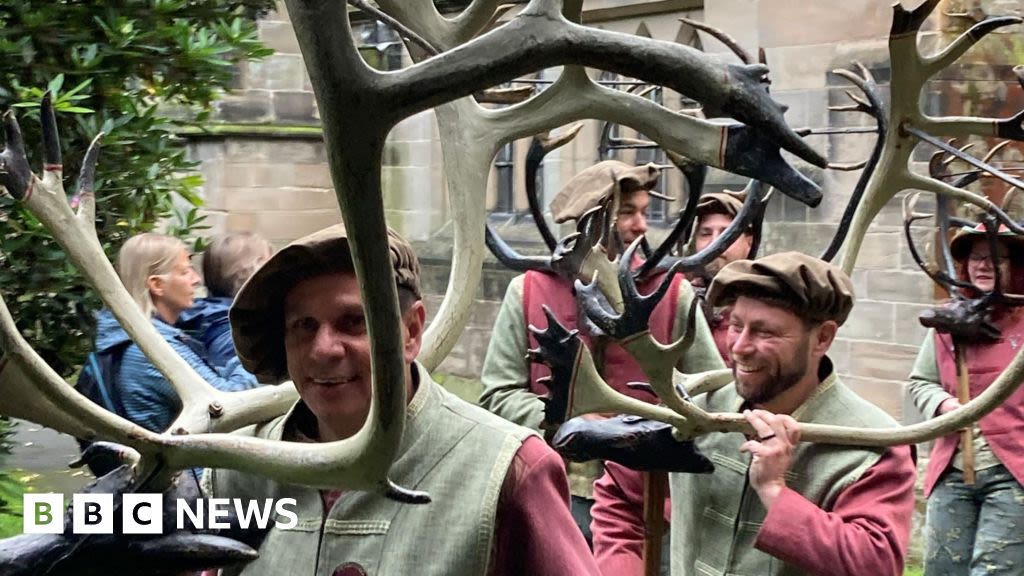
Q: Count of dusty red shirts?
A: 2